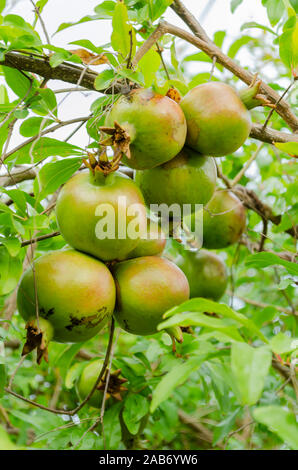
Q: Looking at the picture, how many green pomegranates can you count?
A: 10